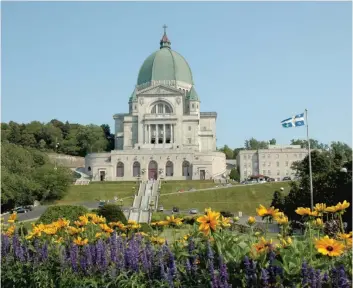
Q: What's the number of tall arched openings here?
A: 5